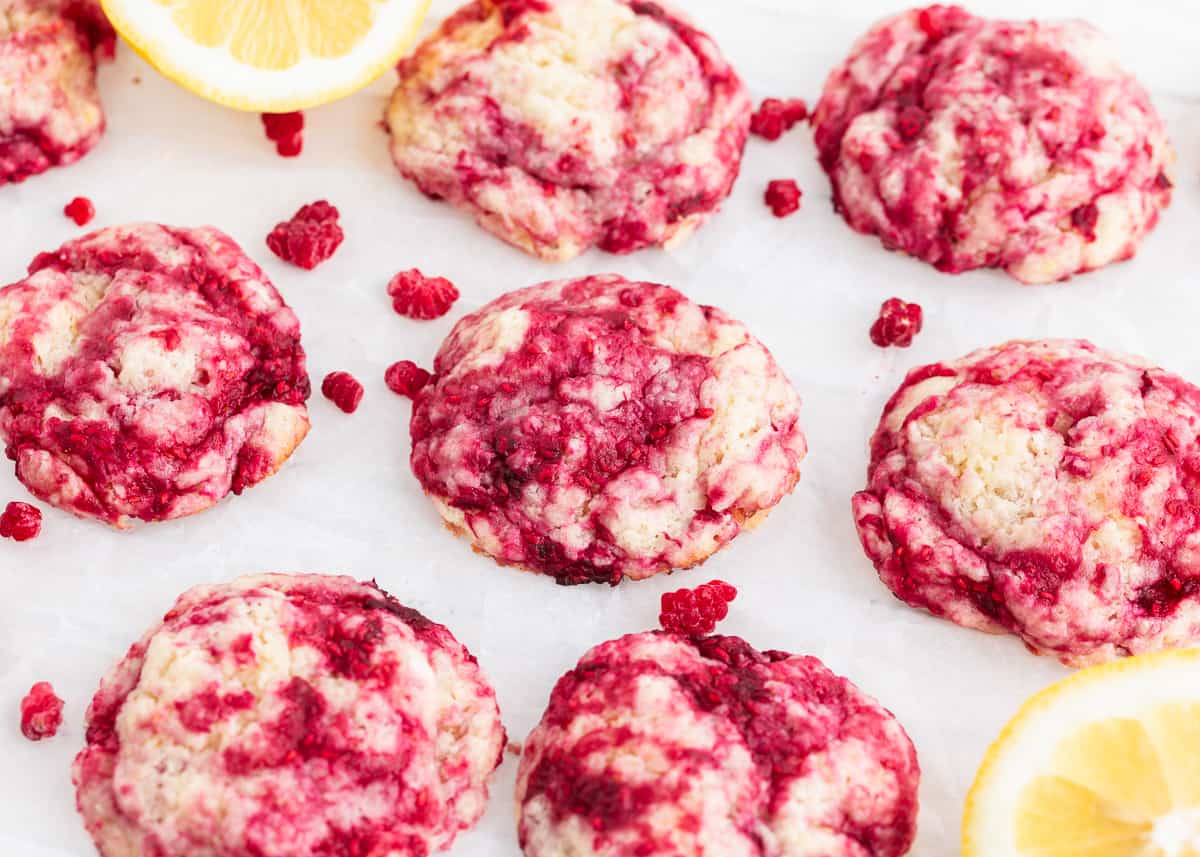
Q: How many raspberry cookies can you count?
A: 8